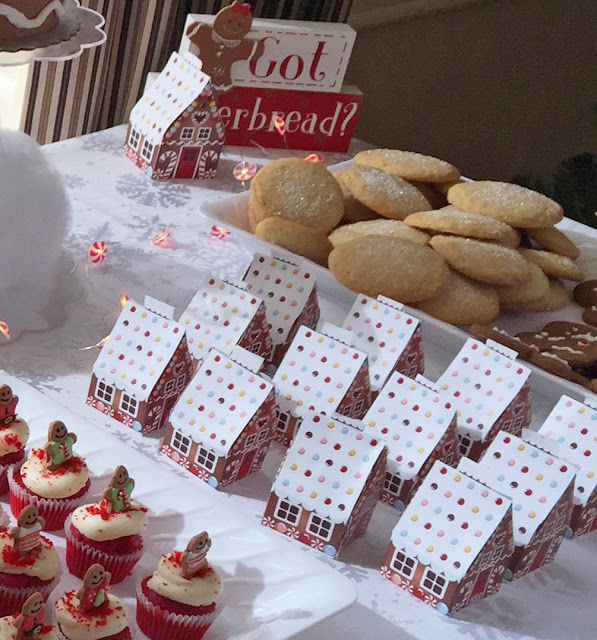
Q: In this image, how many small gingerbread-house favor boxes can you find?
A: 13